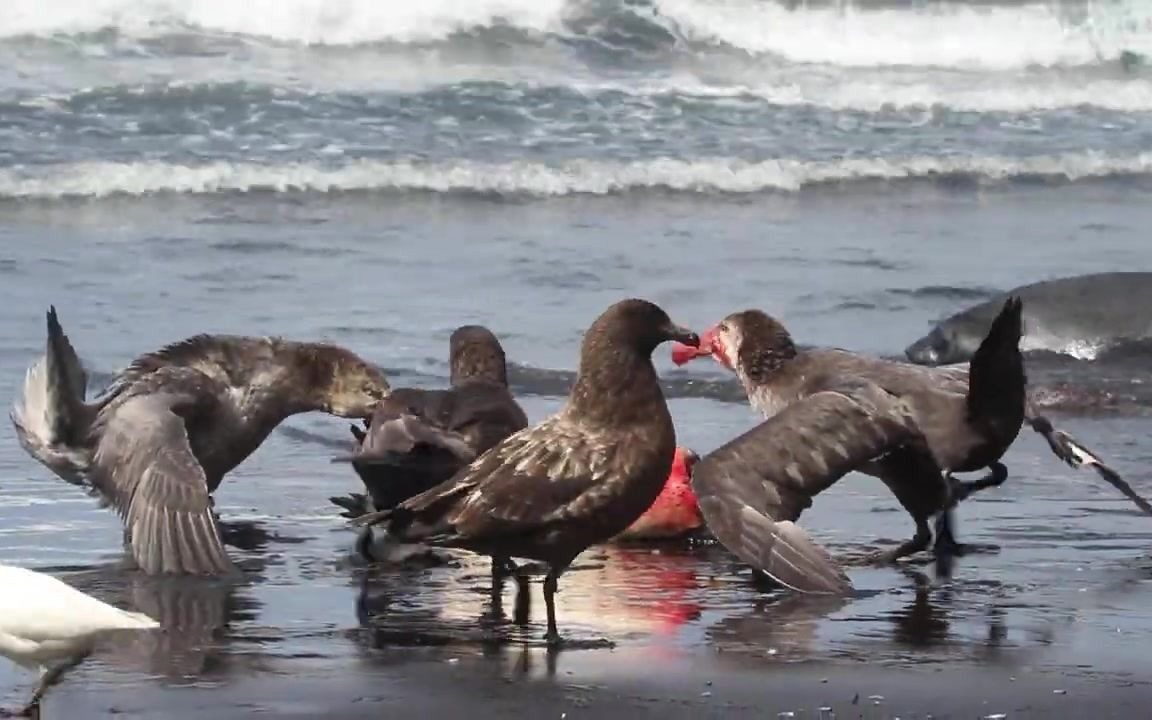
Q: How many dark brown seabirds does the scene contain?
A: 4